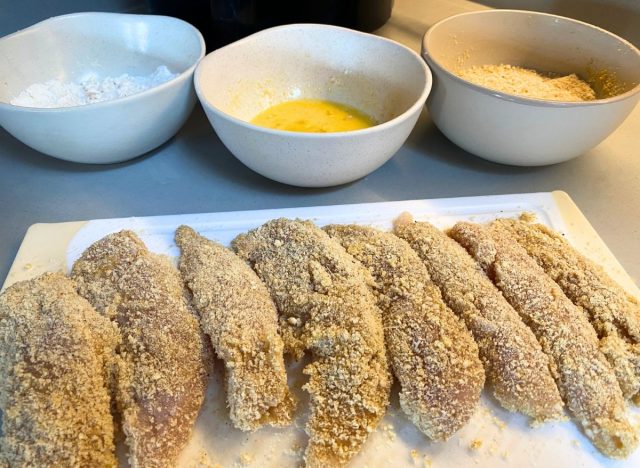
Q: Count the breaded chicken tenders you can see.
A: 8